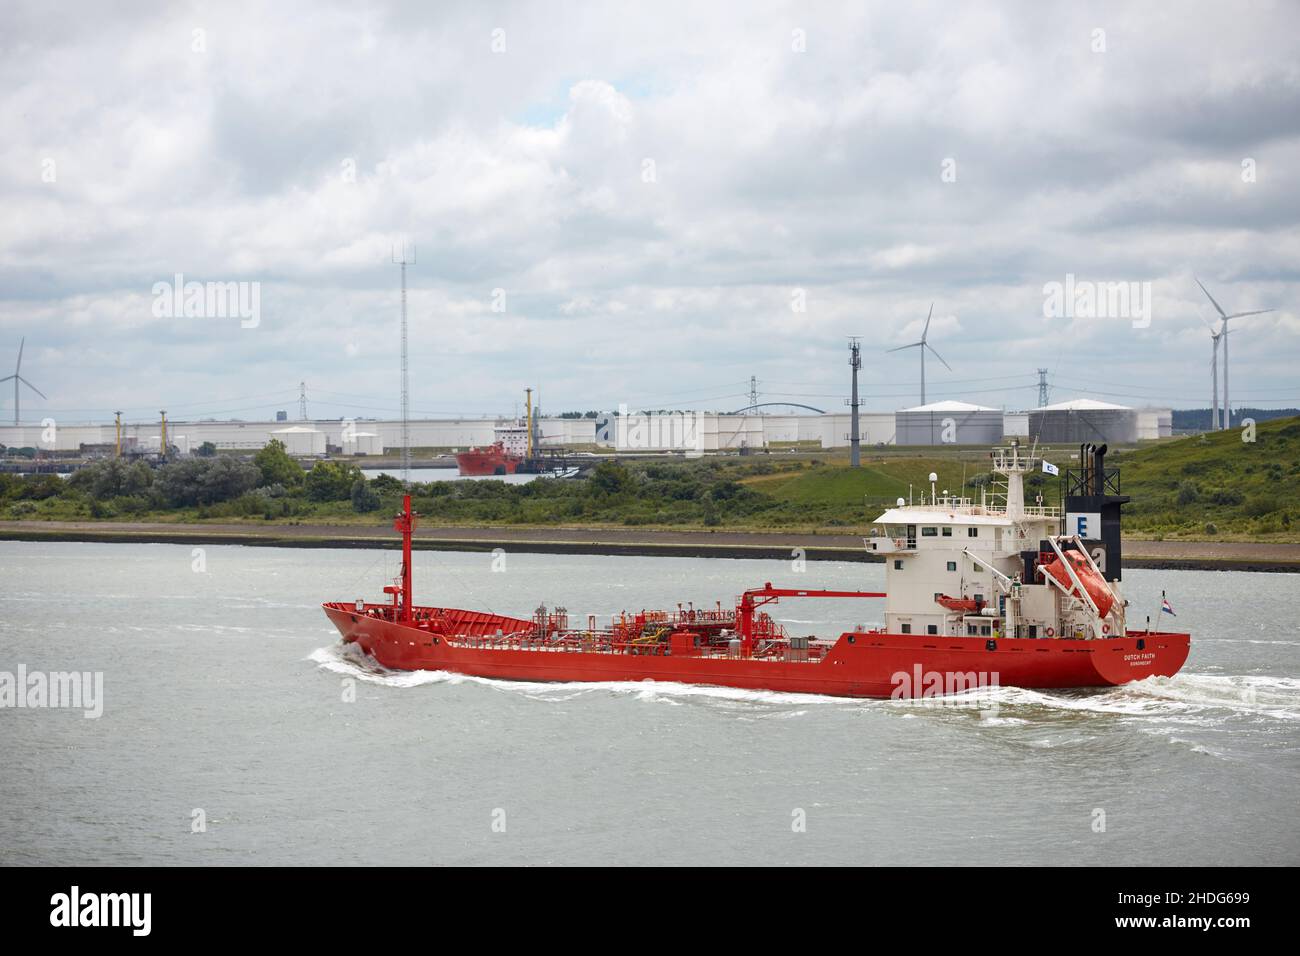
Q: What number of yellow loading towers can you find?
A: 3